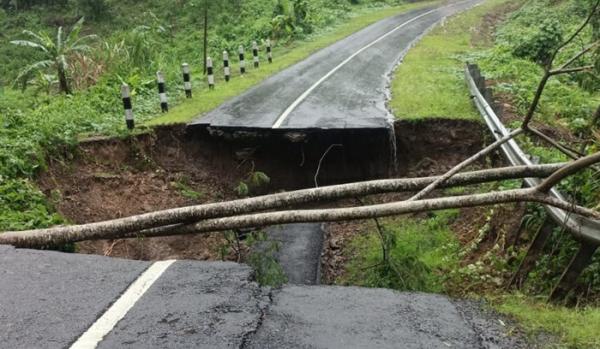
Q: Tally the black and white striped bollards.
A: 8